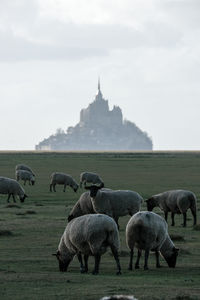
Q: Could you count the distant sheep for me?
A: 5